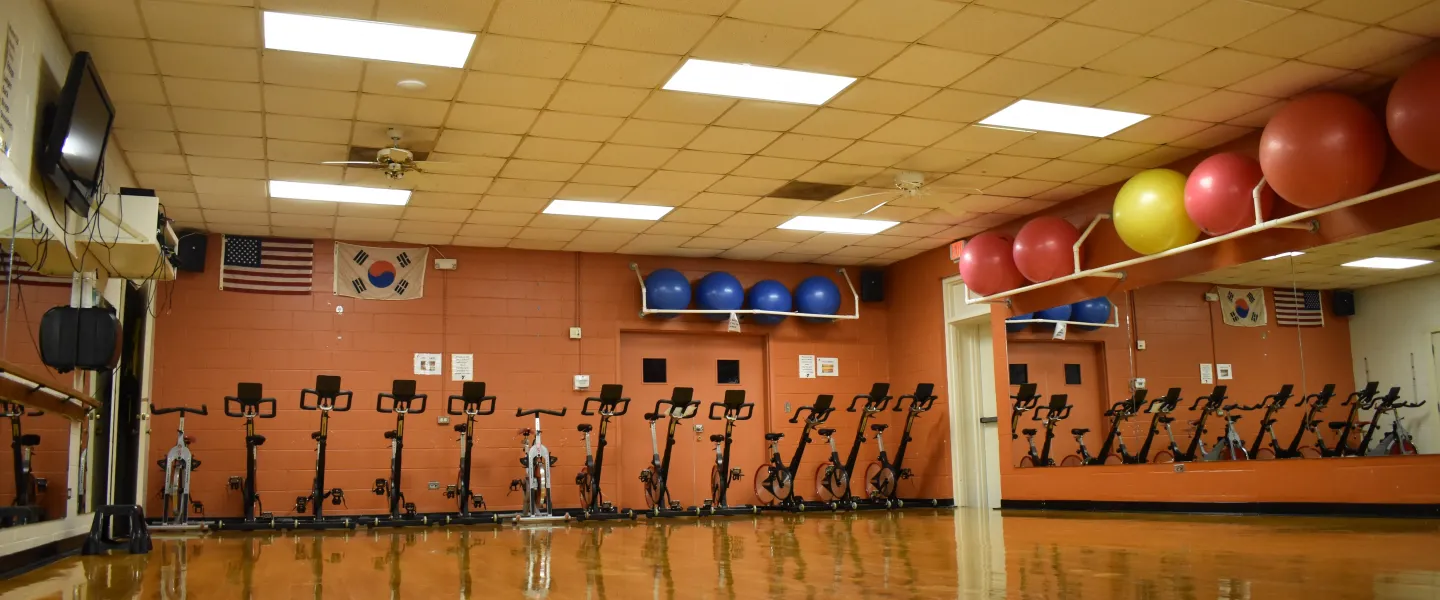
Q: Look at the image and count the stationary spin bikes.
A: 12